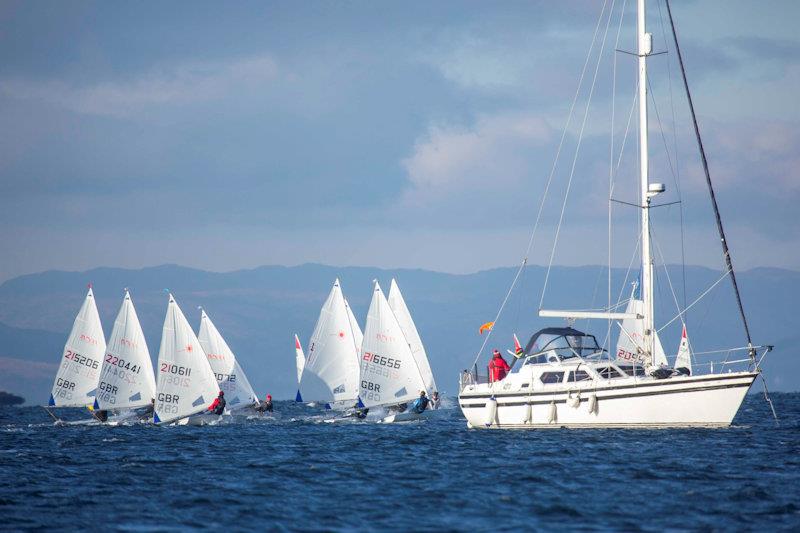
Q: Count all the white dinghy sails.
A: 11